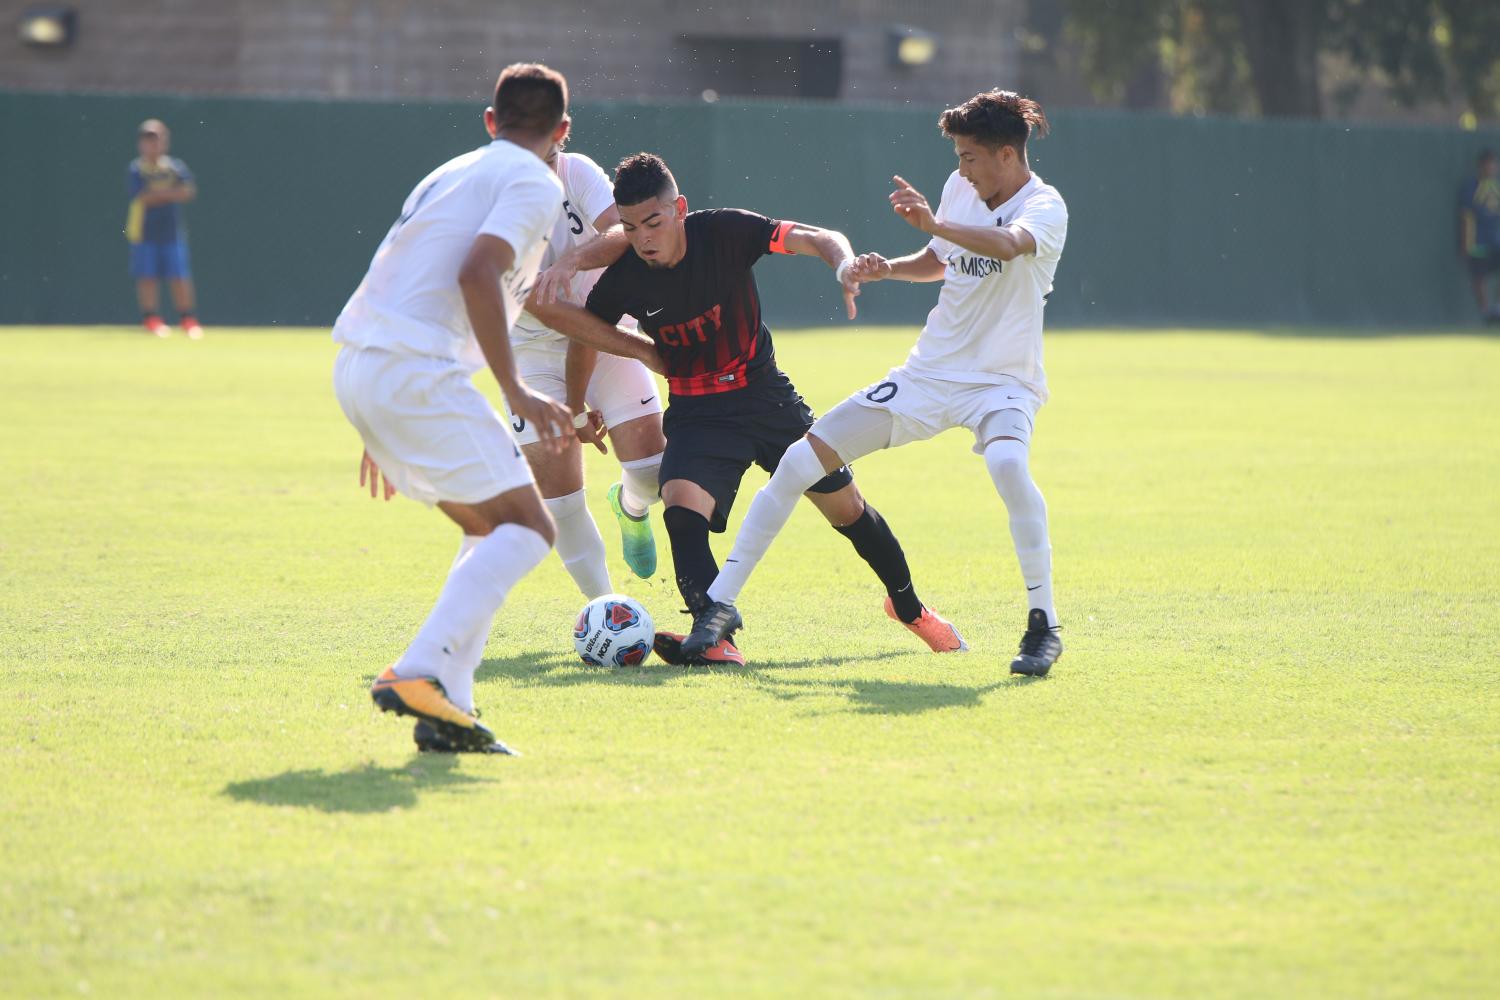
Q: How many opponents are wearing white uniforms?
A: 3